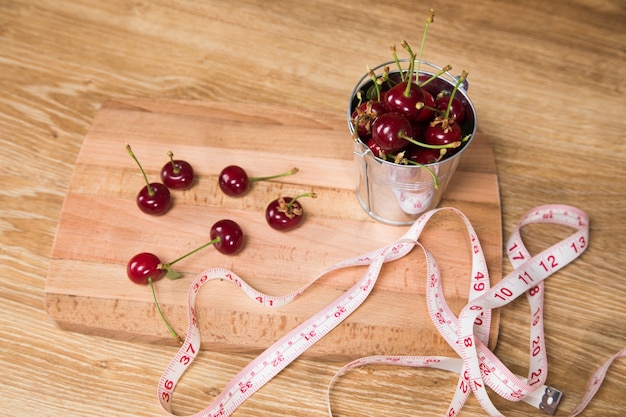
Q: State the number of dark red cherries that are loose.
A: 6